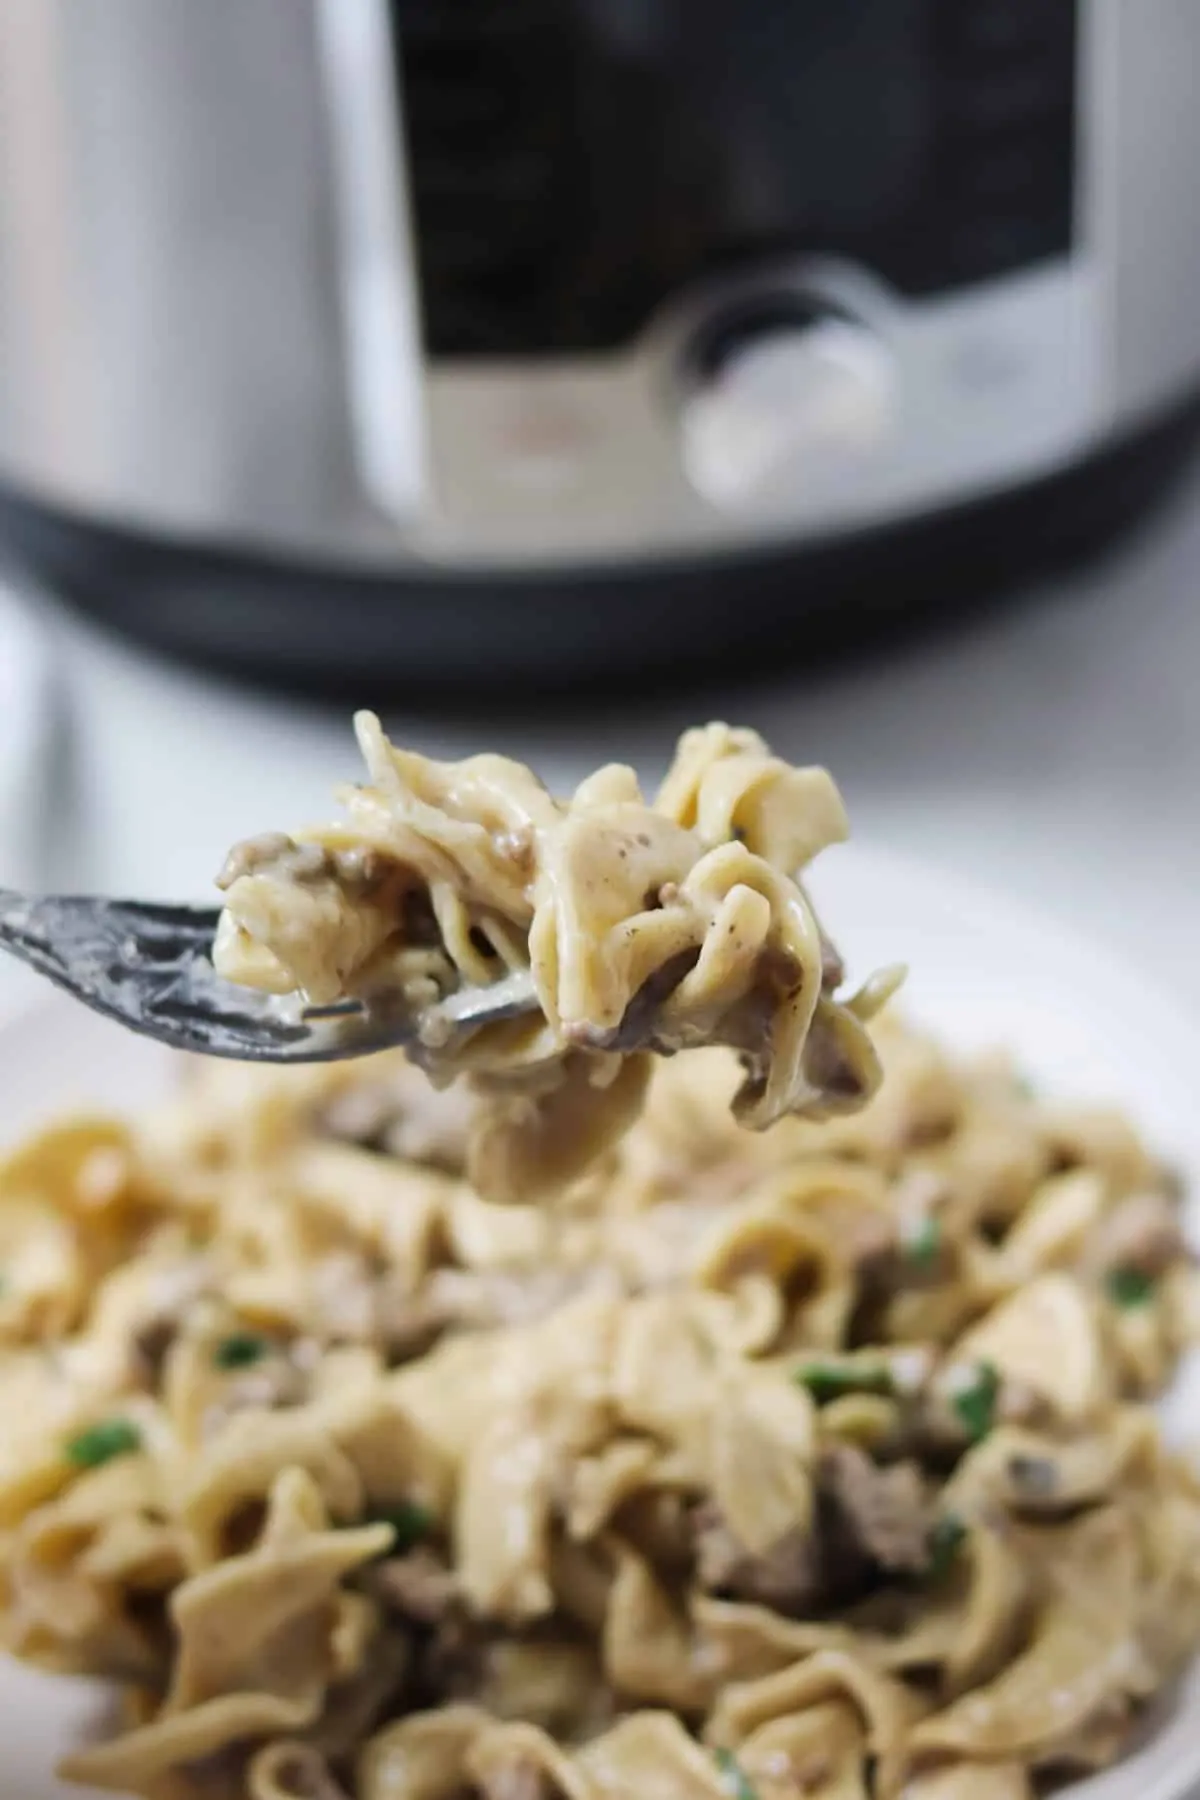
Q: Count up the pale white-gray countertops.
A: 1